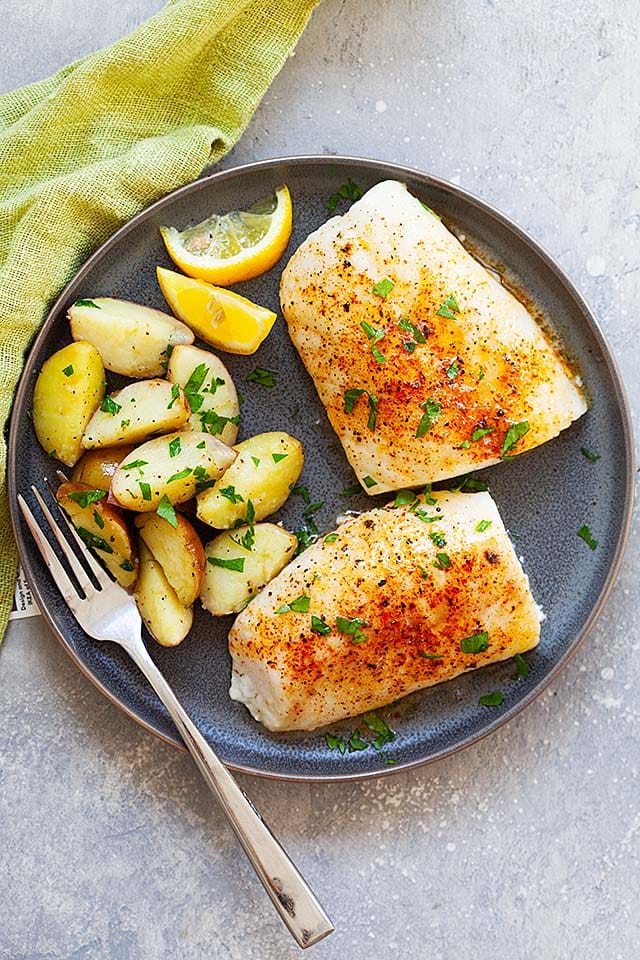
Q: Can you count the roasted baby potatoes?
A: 11